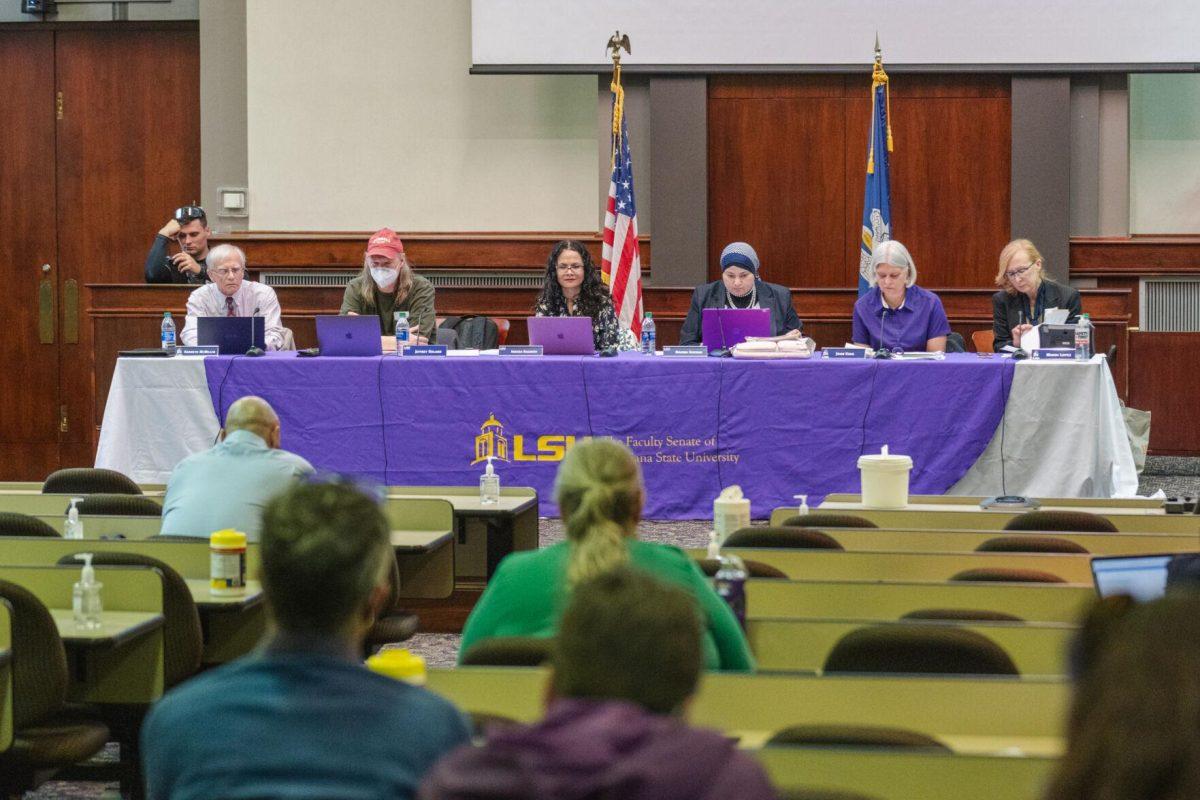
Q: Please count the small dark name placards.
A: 6